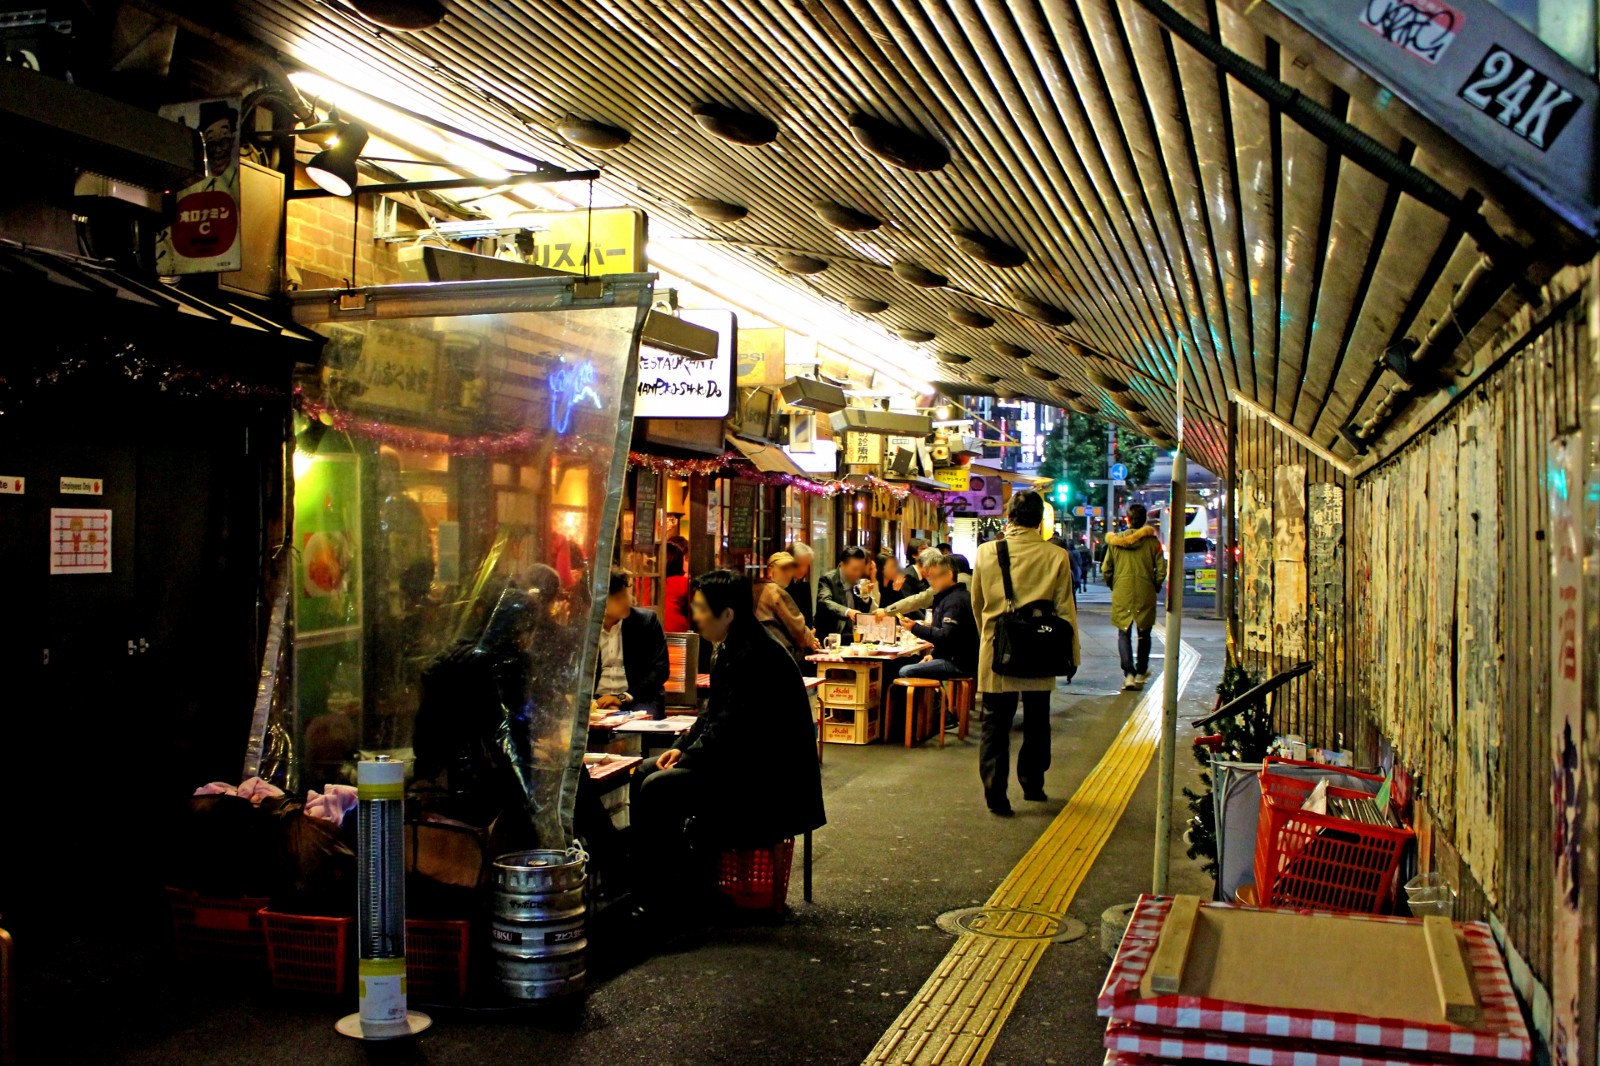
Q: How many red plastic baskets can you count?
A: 5